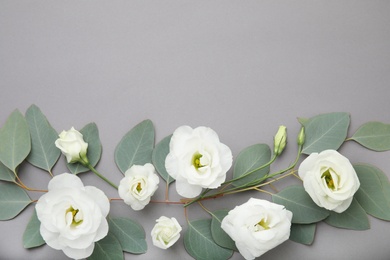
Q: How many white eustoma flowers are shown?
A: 7